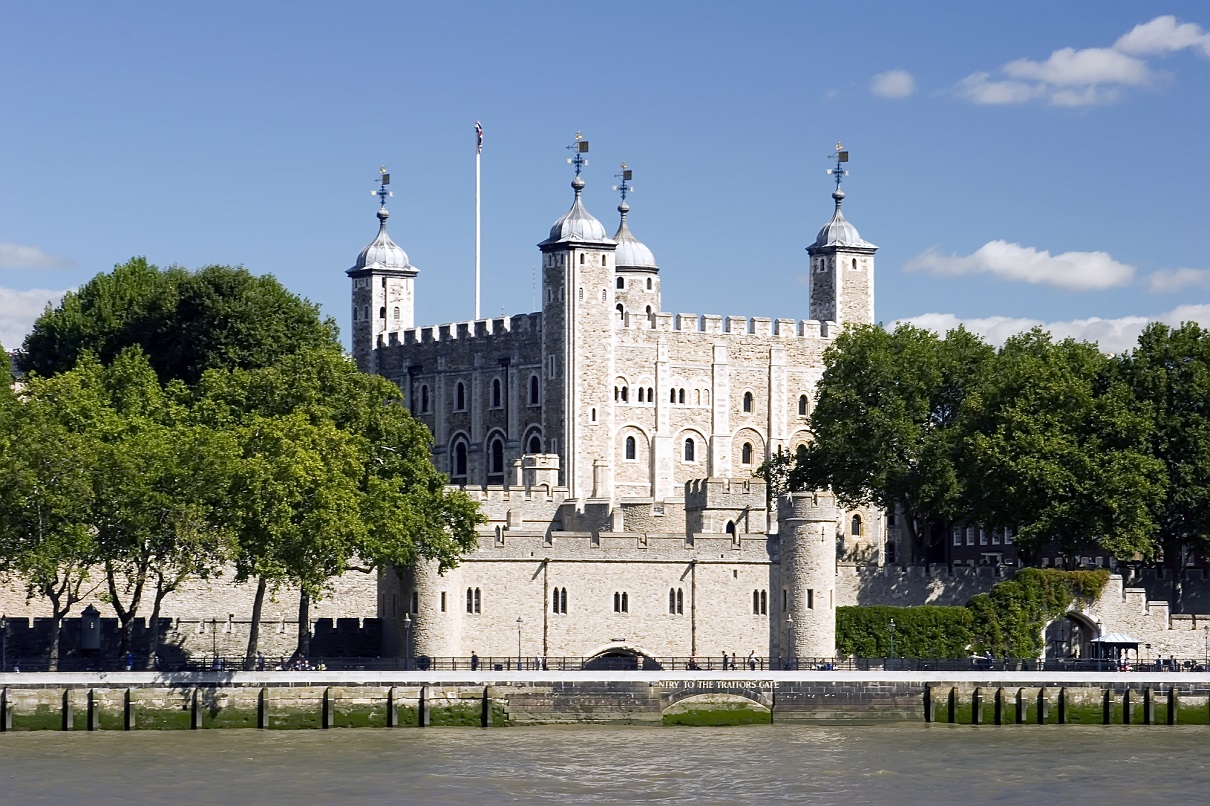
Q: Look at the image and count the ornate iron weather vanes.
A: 4